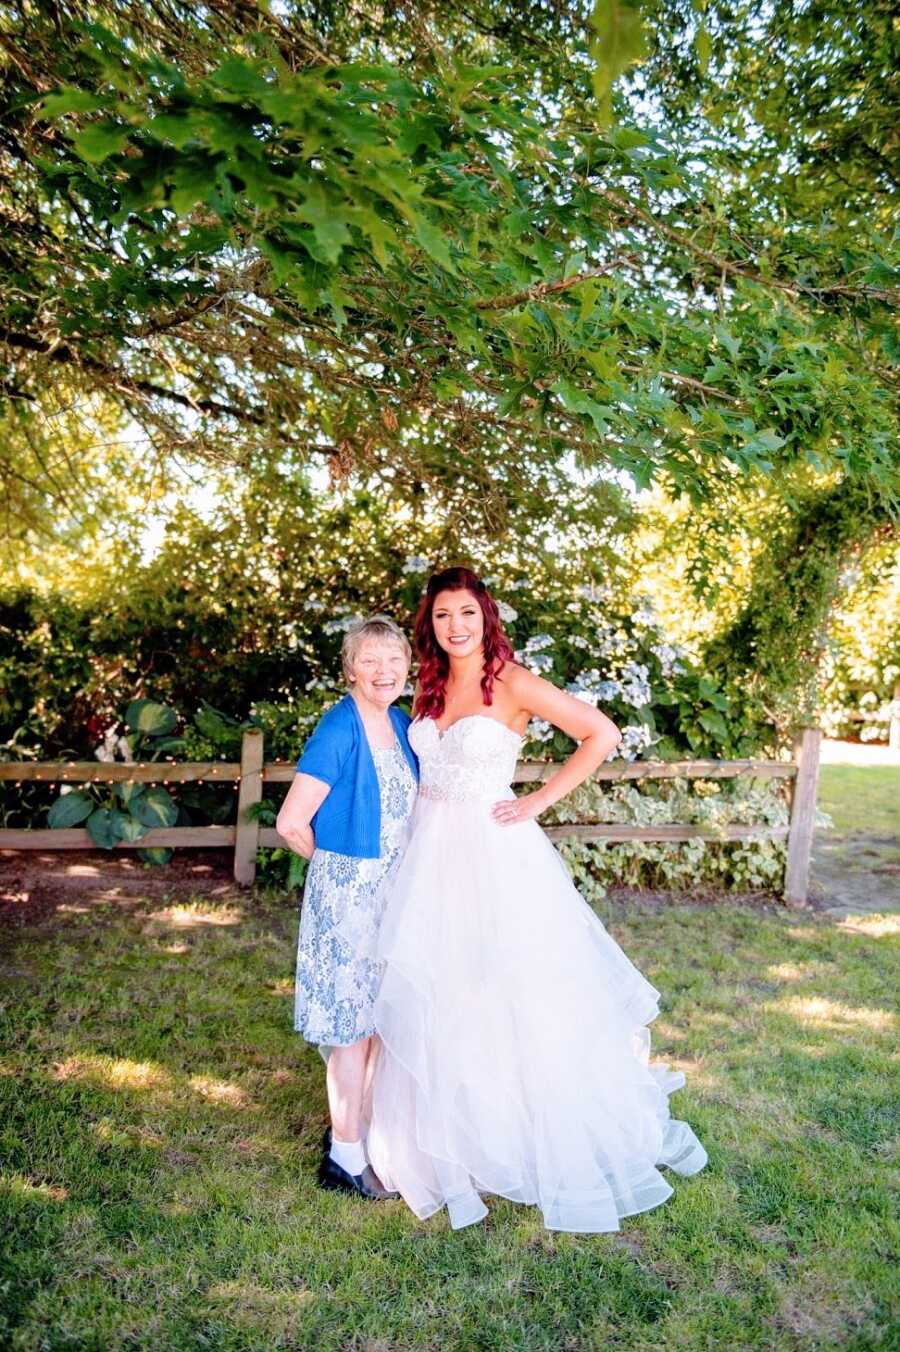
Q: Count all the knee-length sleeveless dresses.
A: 1